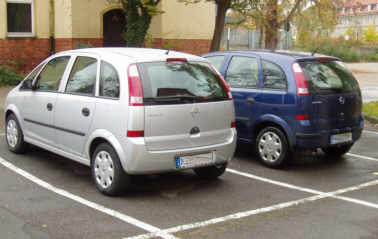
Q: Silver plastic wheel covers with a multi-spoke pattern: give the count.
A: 3